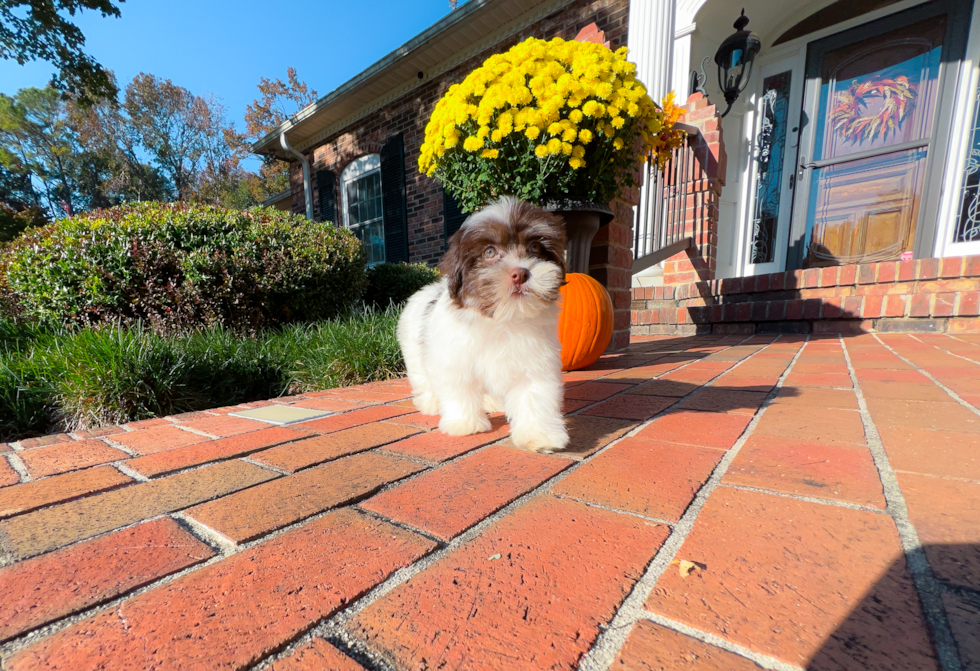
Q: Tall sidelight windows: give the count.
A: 2